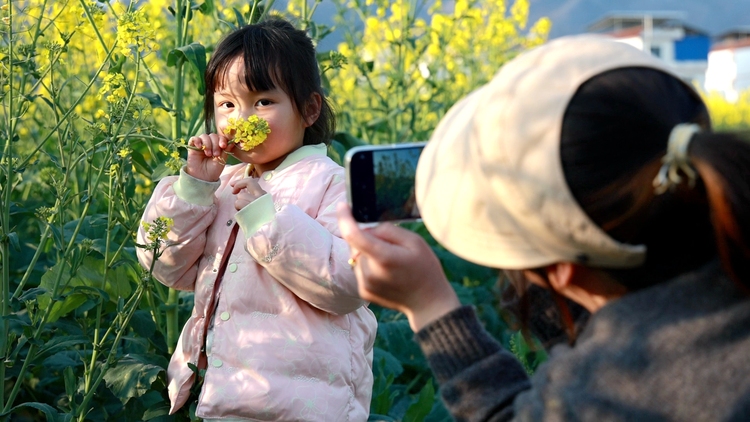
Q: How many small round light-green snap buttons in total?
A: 4